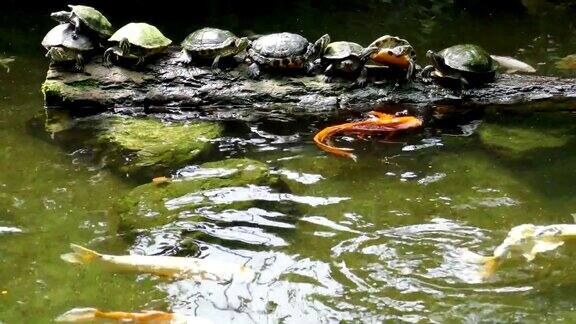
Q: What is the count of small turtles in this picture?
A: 8